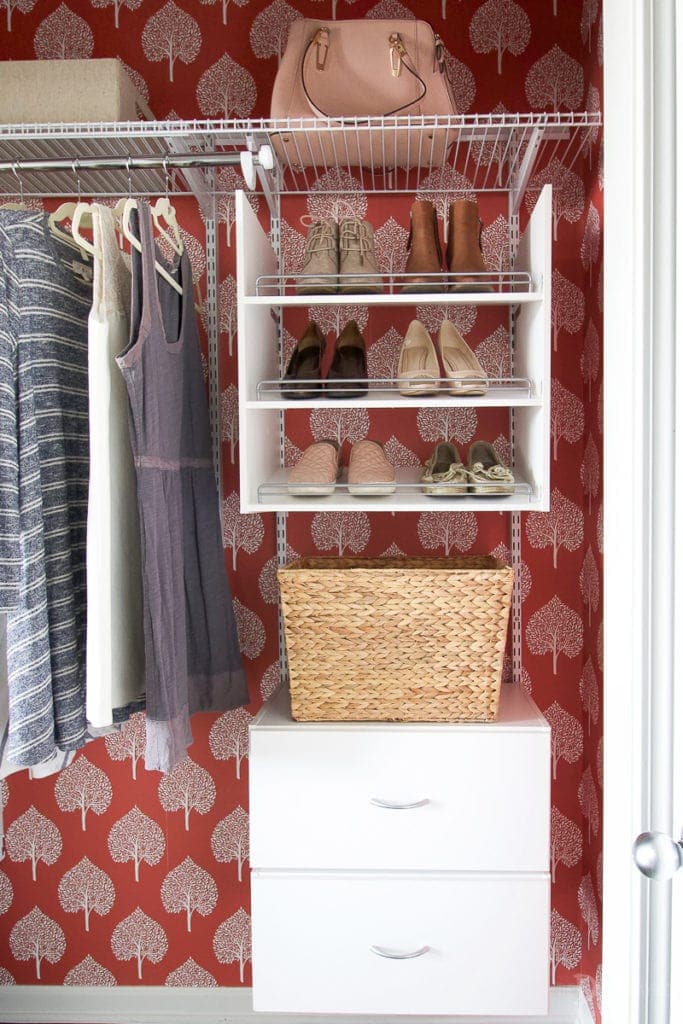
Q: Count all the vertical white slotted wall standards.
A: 3